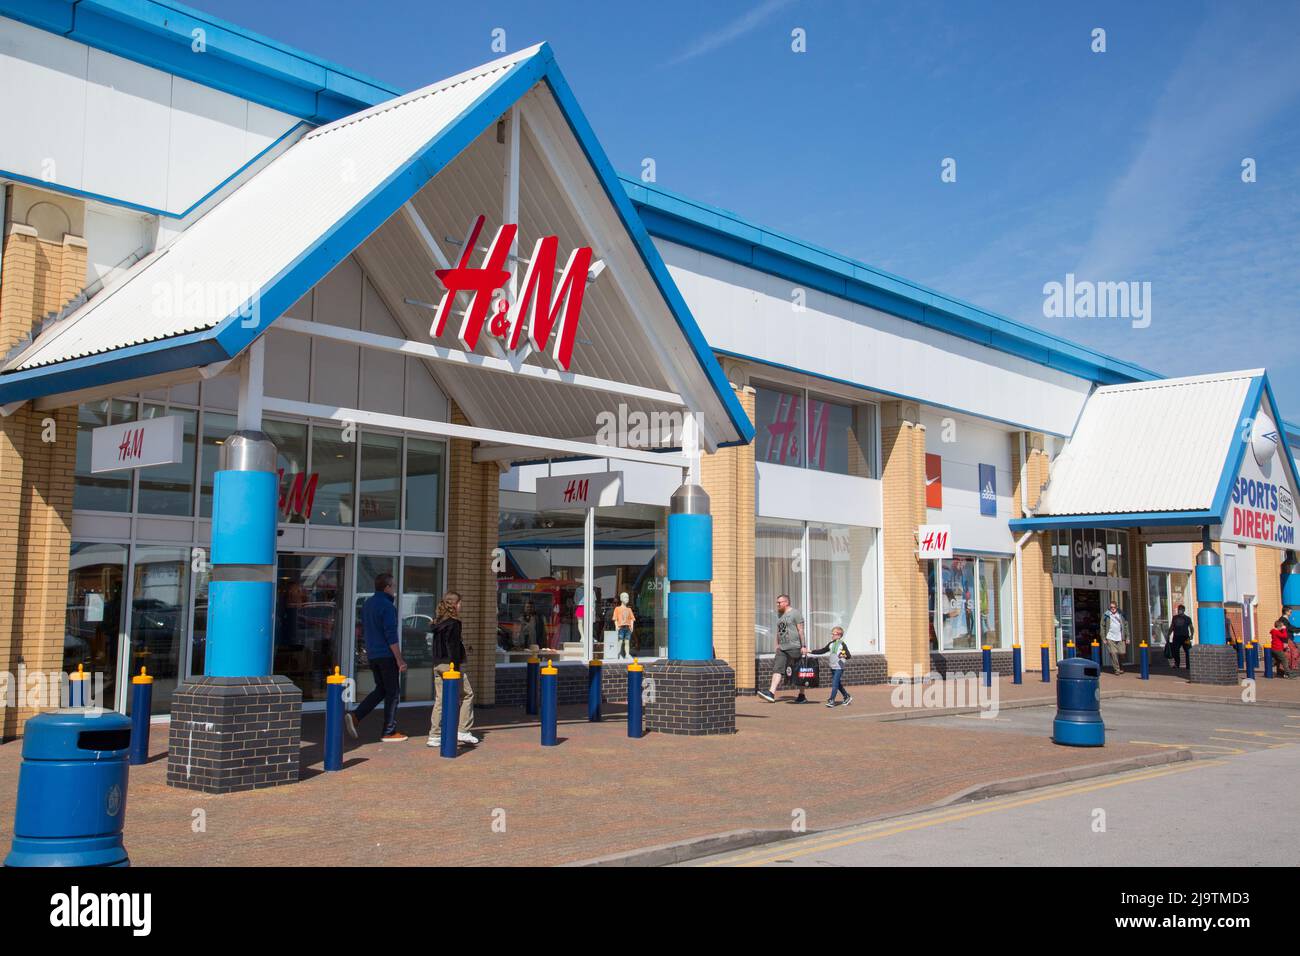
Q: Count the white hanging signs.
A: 3